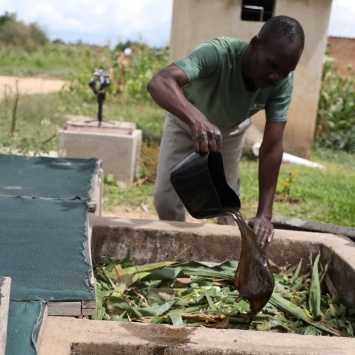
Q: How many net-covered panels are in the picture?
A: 3